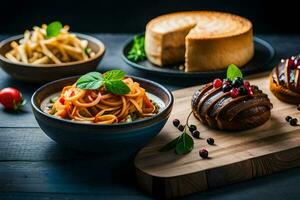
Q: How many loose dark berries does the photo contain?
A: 8